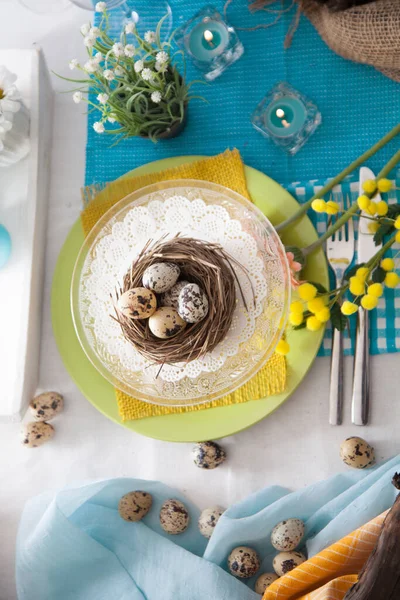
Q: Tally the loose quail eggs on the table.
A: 11